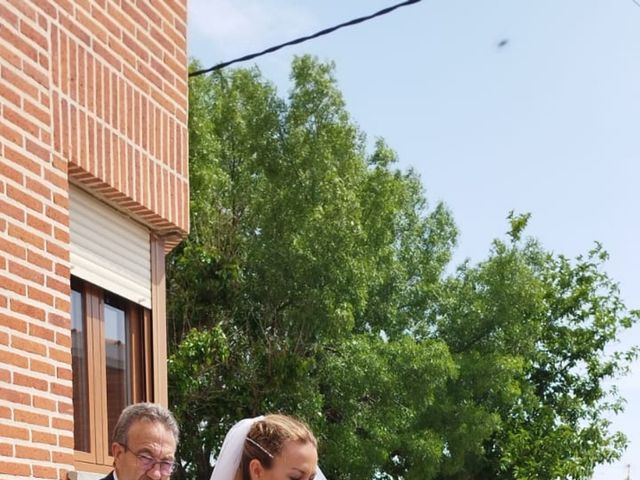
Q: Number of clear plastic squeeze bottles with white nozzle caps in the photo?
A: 0